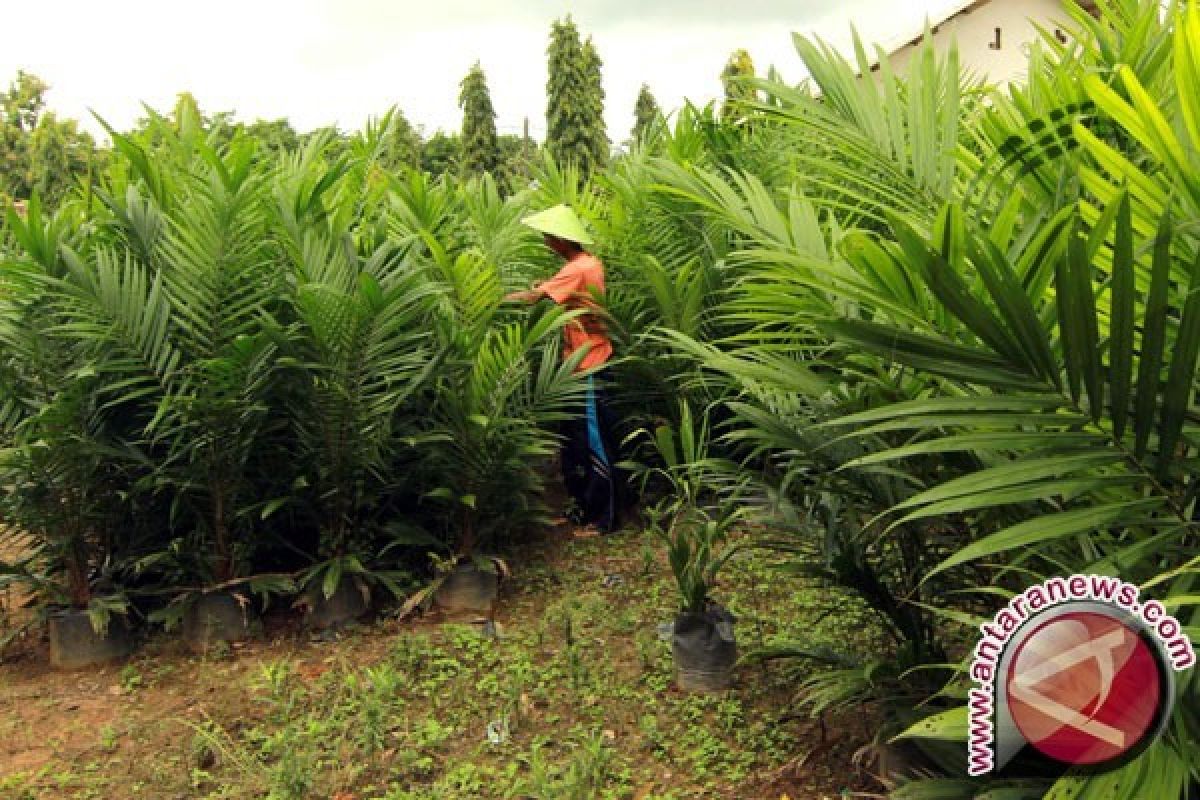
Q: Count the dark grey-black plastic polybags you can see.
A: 5